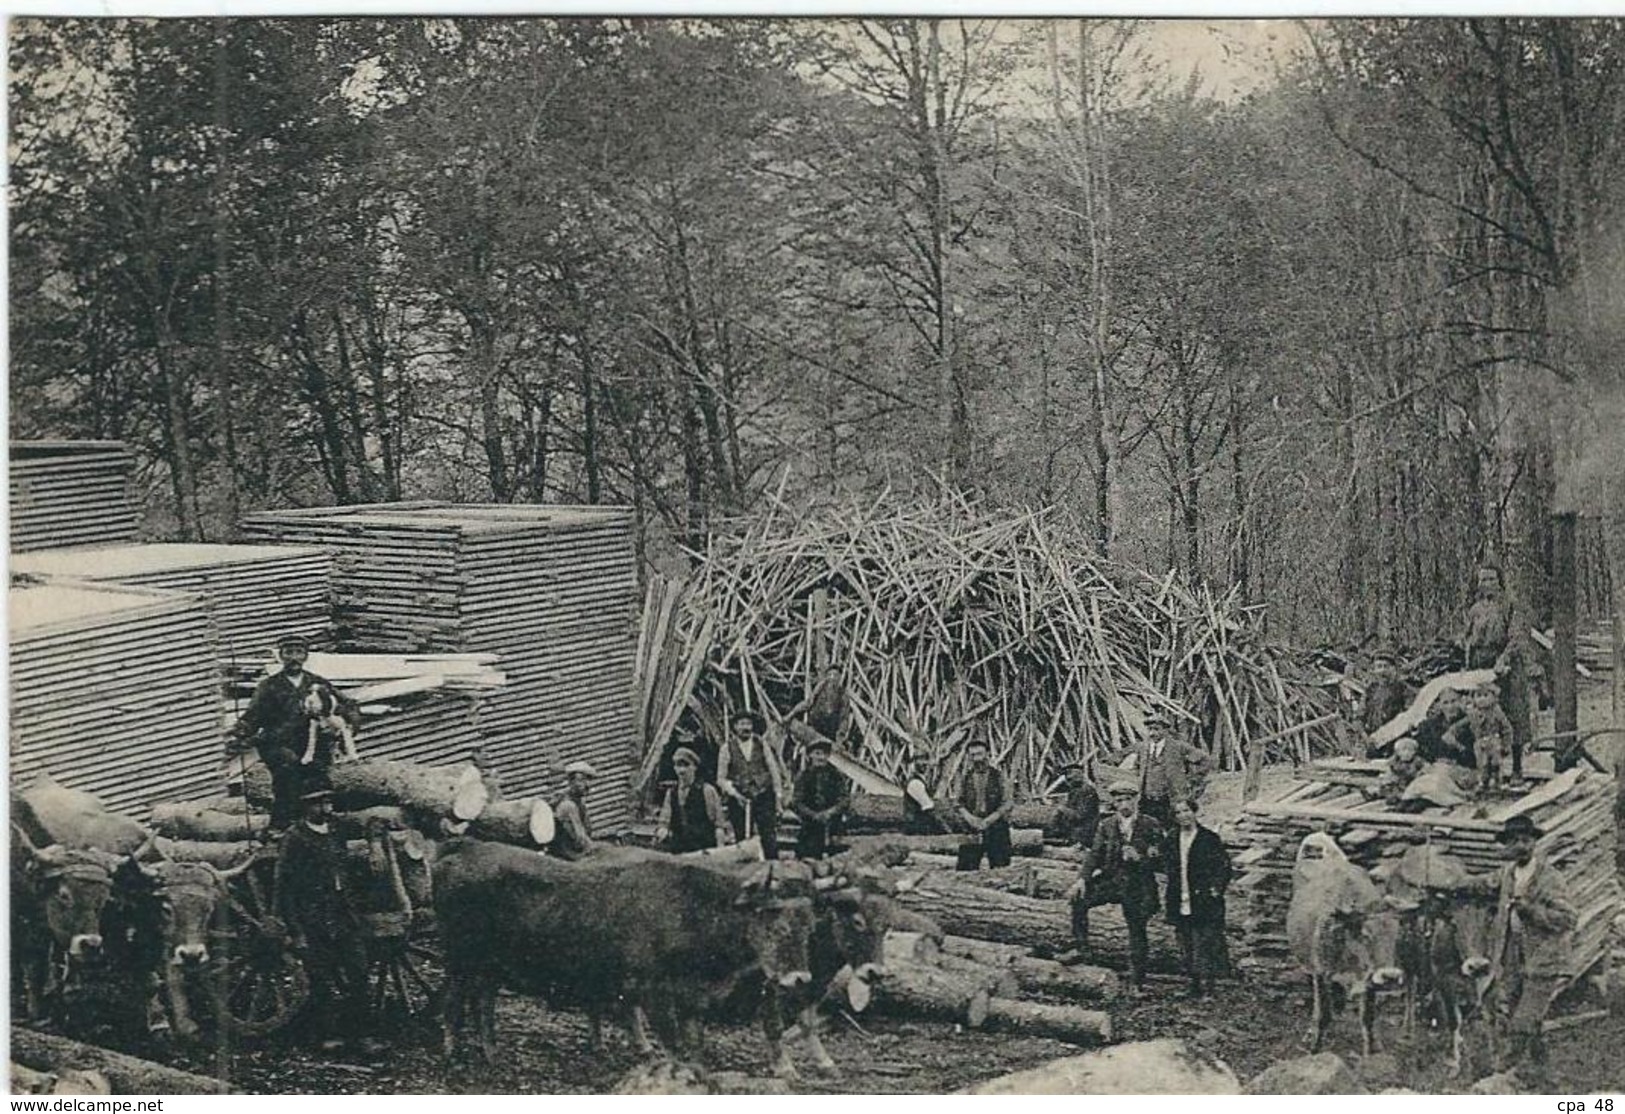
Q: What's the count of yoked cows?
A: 6